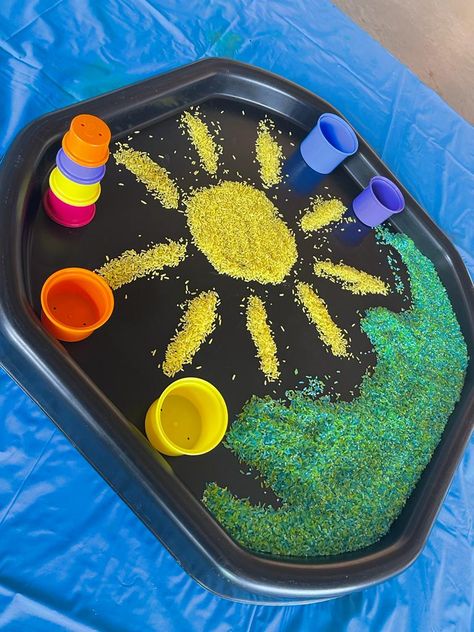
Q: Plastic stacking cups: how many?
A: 8